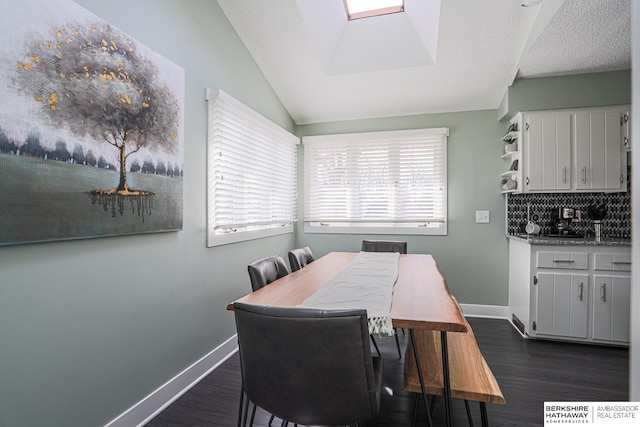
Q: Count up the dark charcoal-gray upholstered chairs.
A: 4